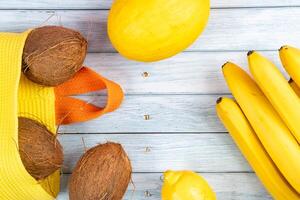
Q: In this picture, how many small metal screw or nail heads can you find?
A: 4